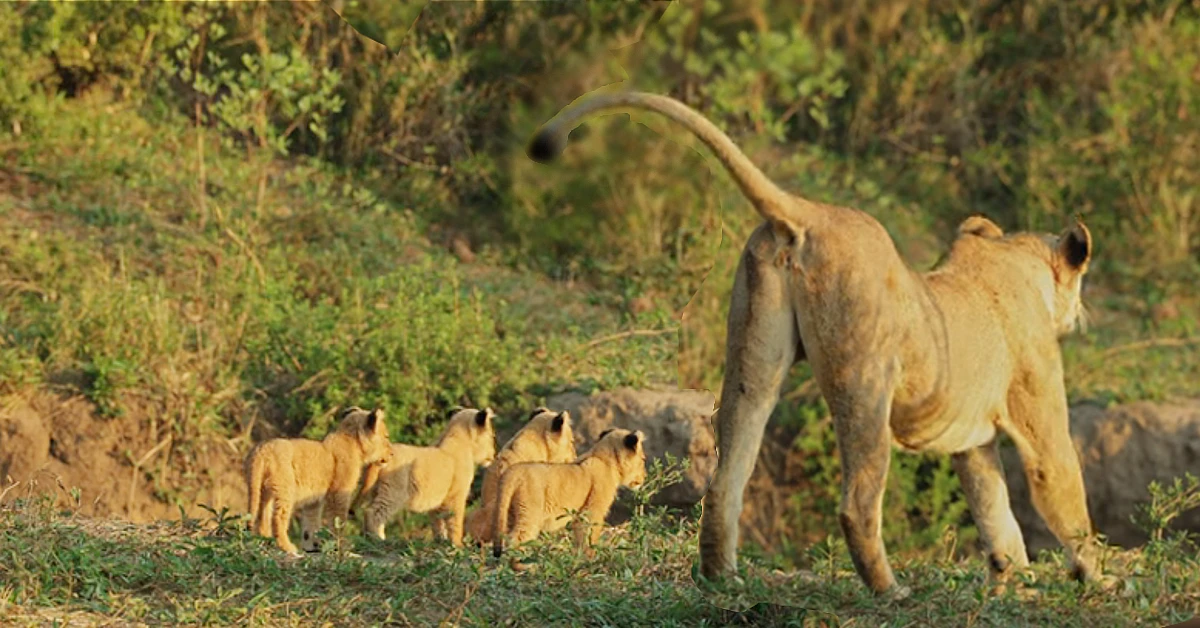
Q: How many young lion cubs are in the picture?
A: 4